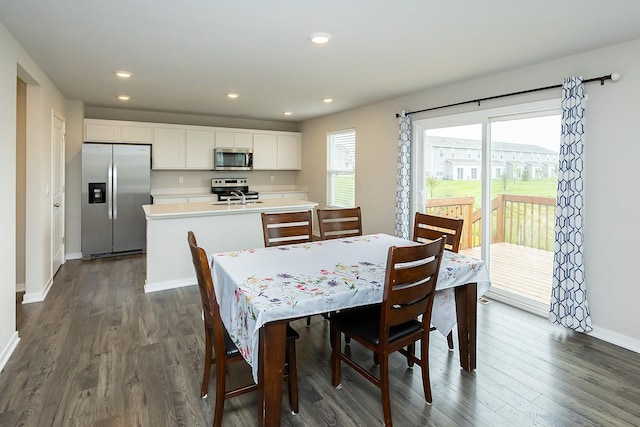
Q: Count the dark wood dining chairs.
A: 5